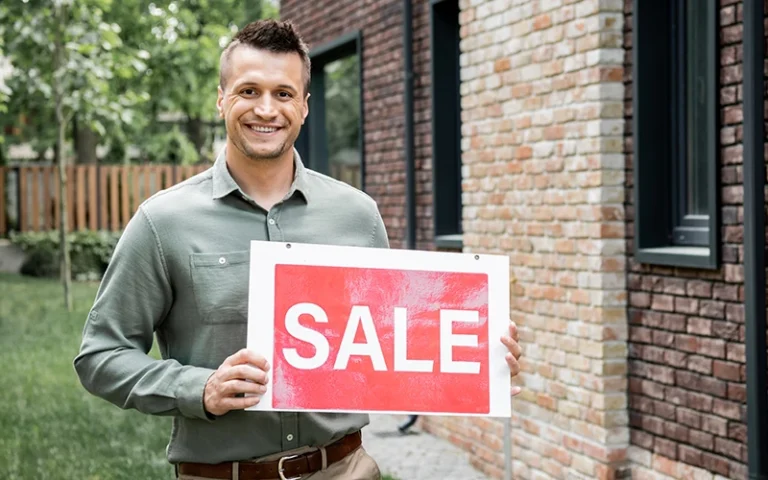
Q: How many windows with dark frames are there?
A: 3